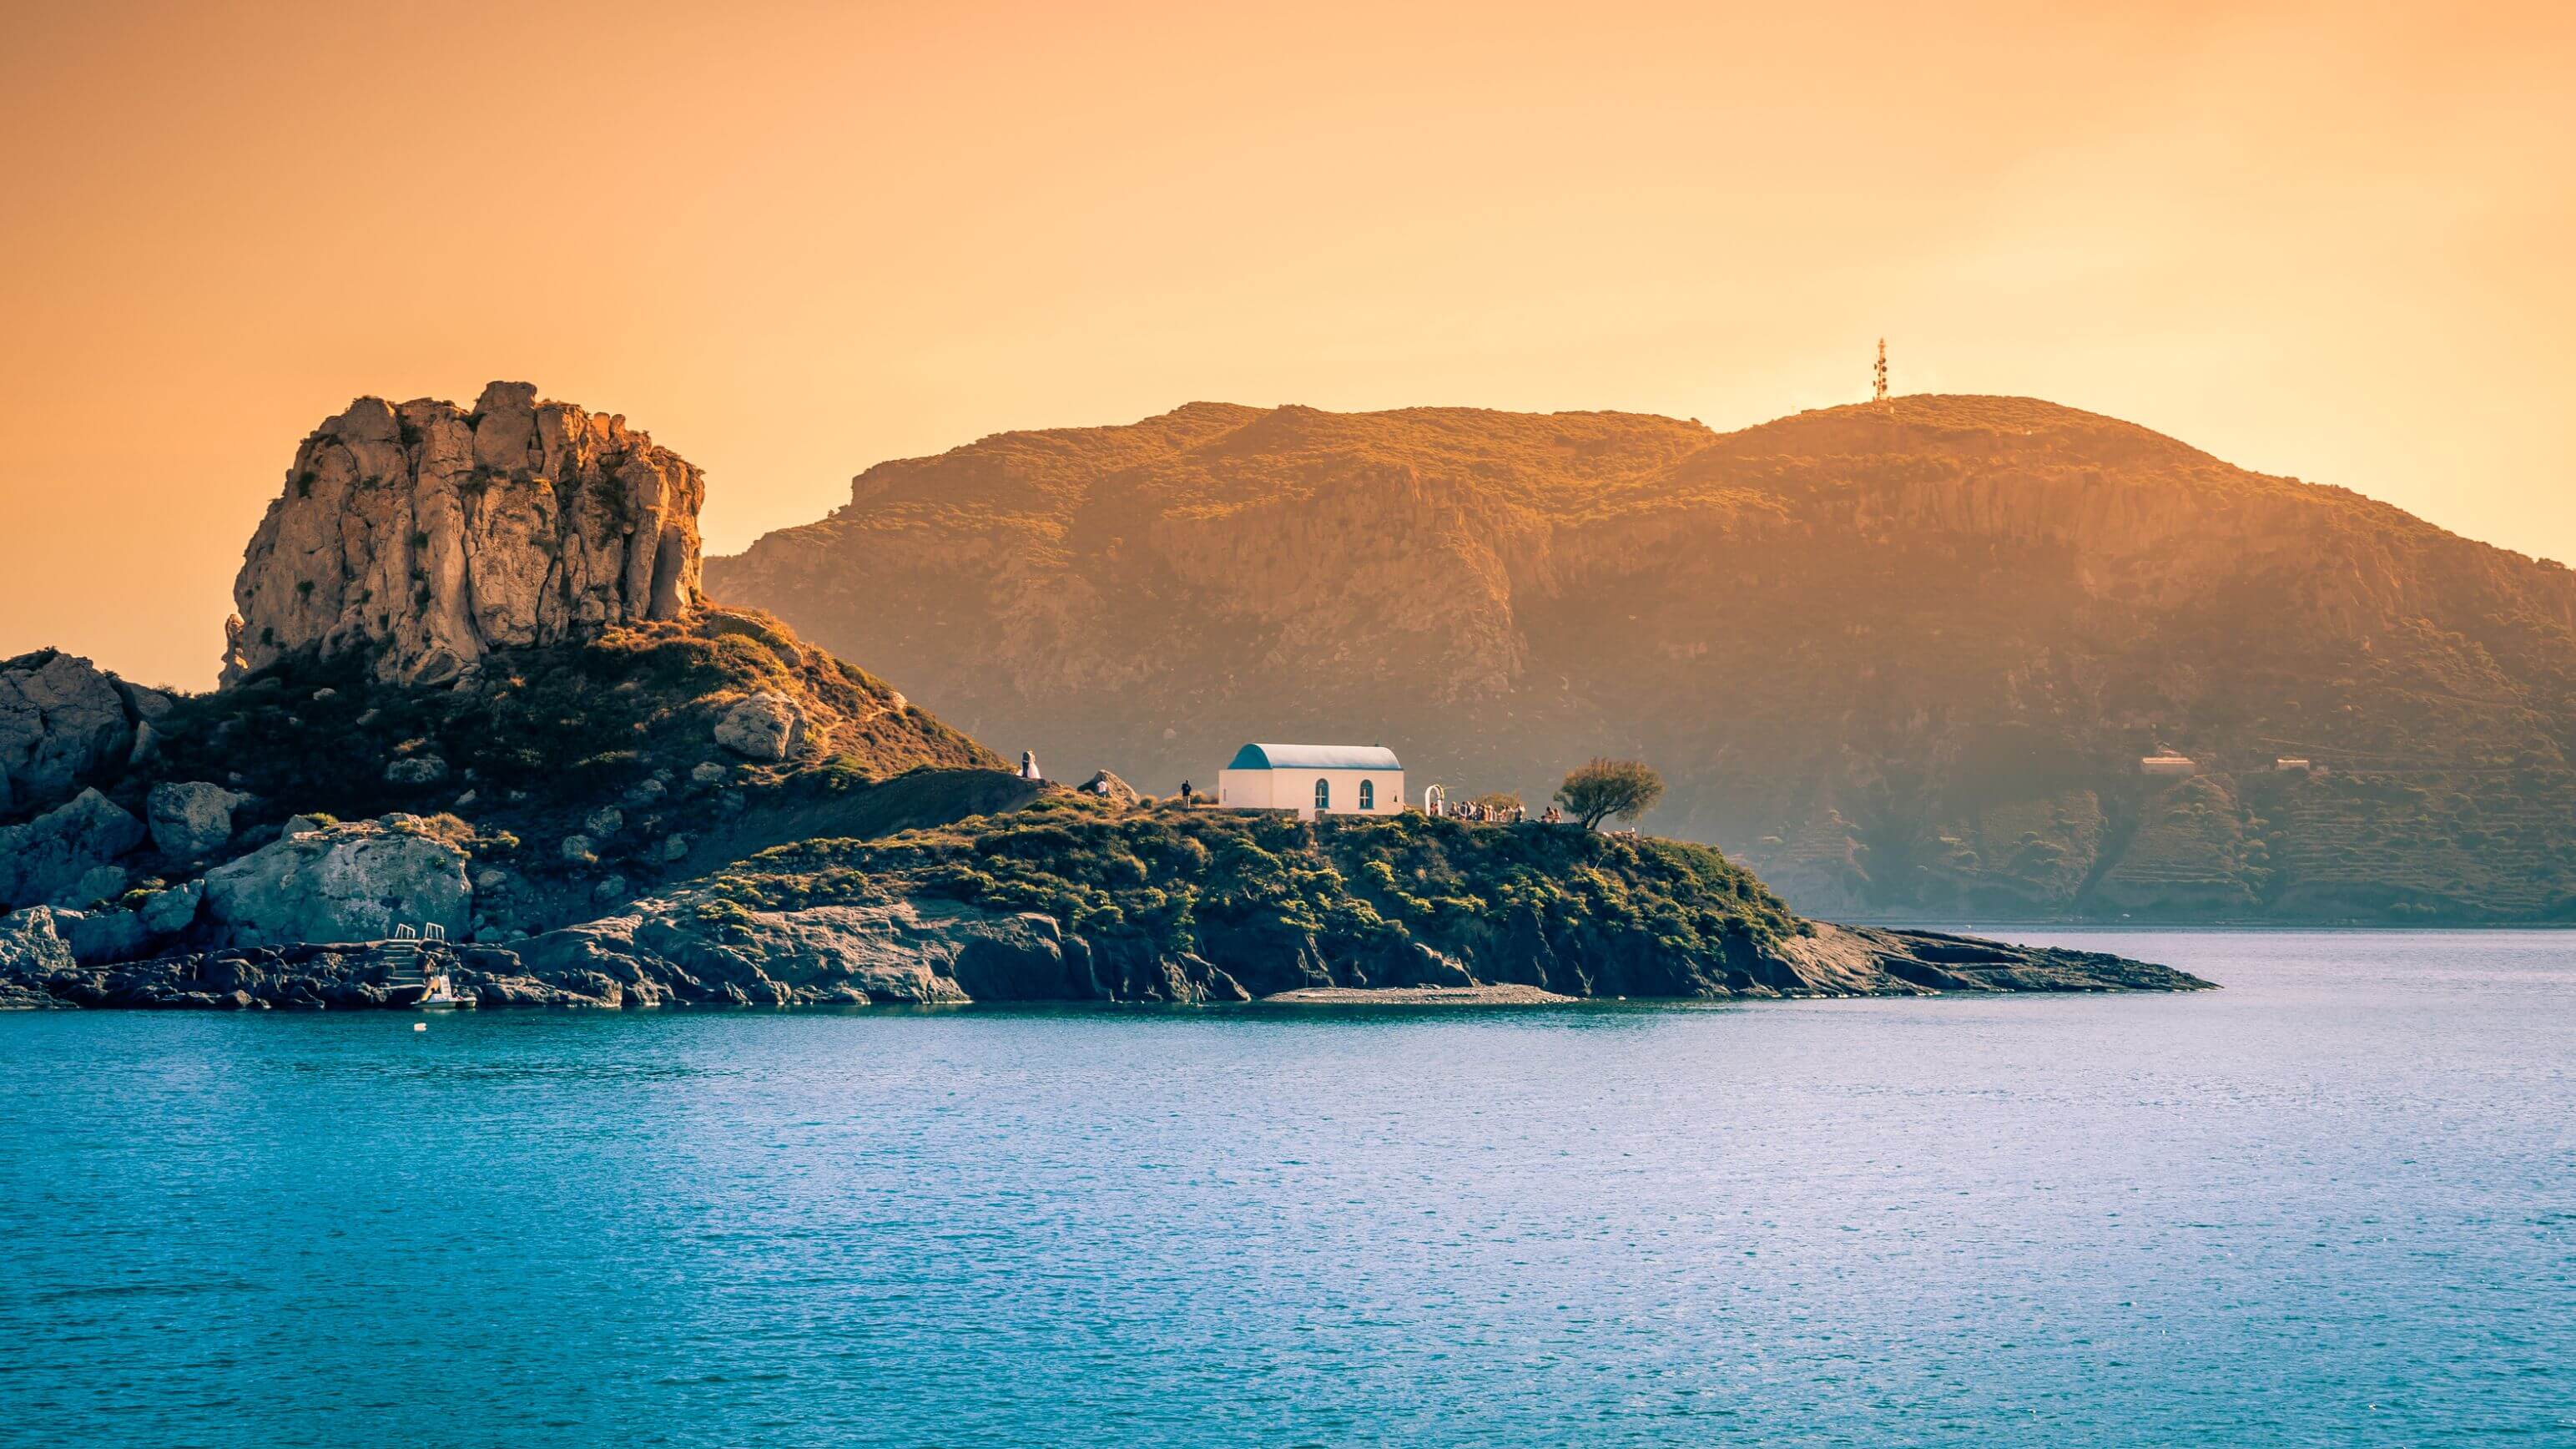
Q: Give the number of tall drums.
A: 0